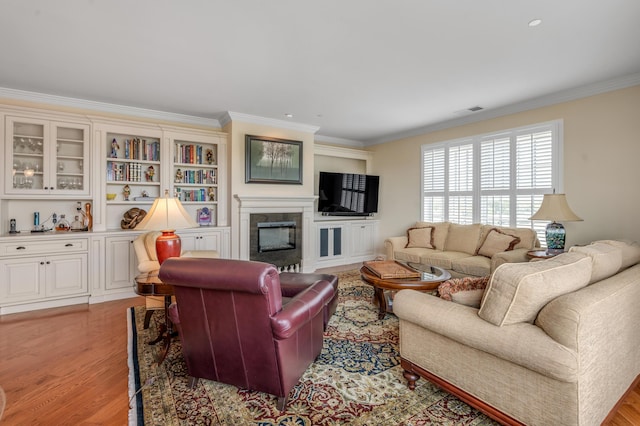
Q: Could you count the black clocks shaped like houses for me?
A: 0